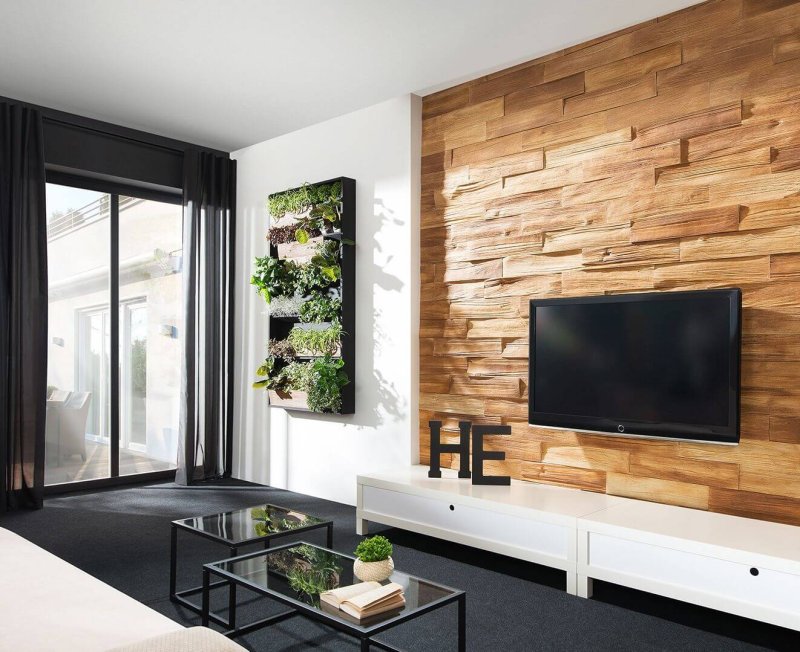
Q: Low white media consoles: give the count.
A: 2